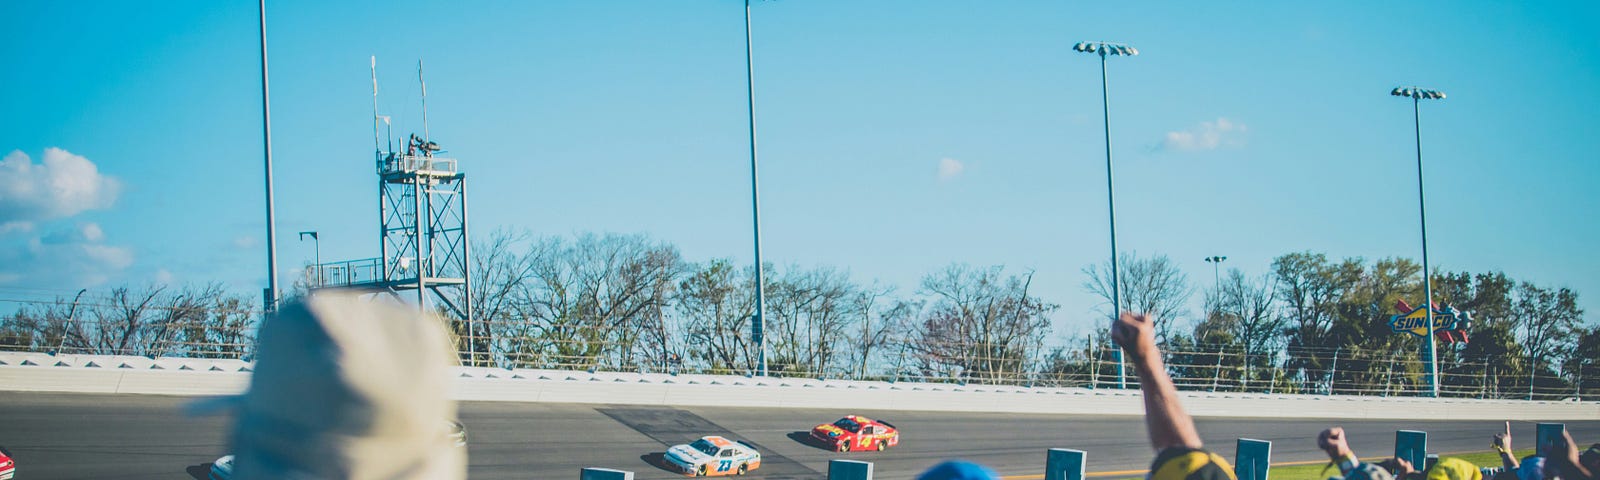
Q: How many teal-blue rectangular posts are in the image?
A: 6